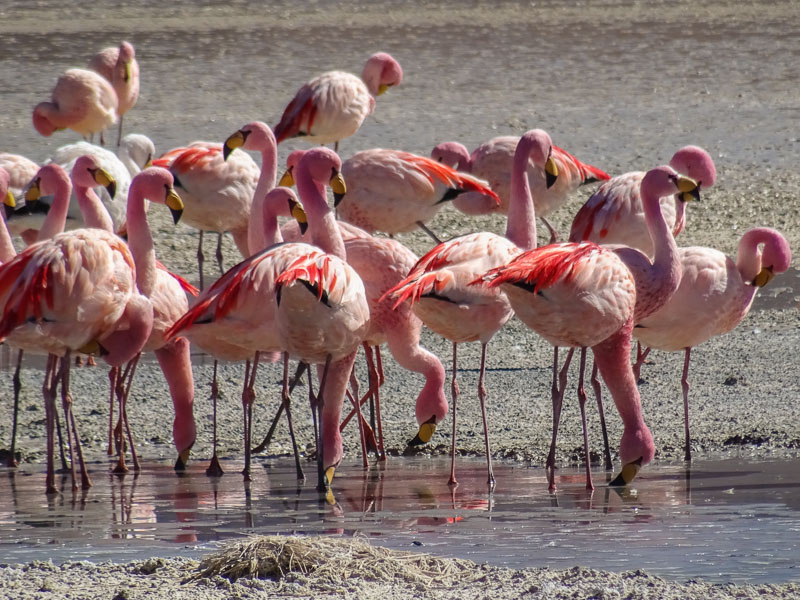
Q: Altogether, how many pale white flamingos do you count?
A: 1